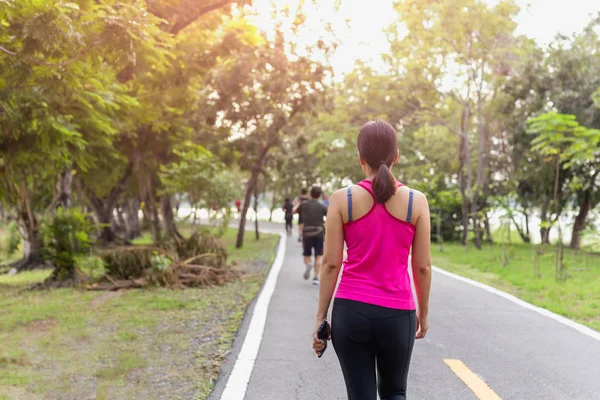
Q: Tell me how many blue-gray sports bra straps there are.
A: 2